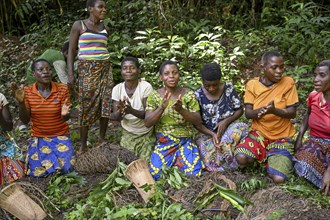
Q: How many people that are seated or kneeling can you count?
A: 7